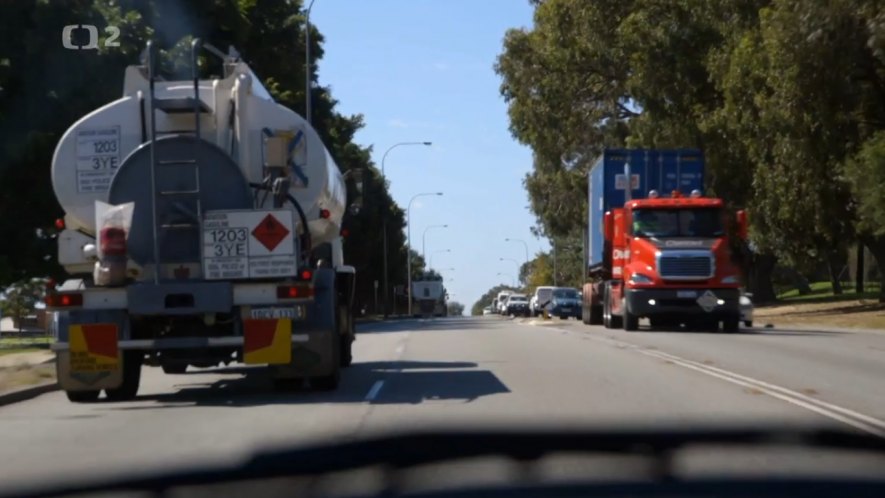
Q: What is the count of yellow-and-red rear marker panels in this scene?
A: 2